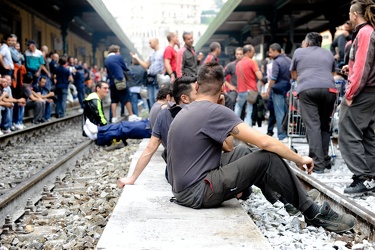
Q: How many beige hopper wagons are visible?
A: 0